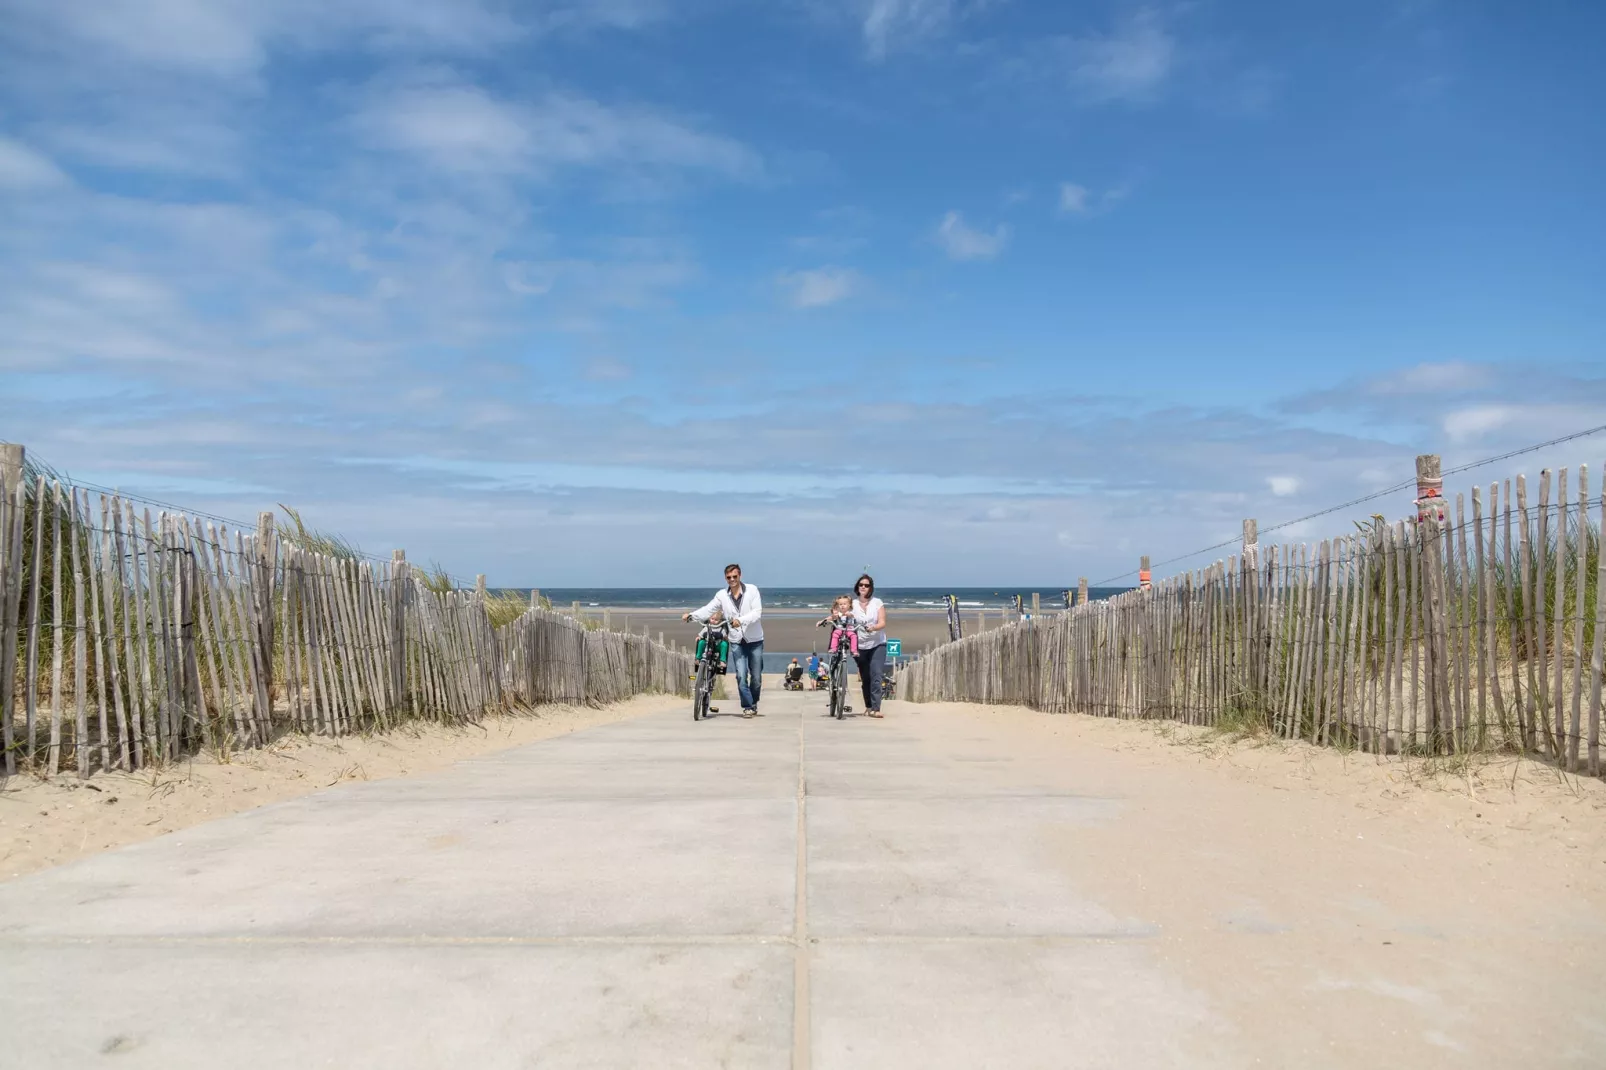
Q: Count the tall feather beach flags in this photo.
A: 3